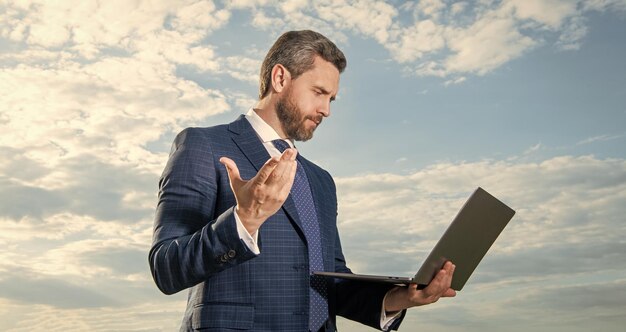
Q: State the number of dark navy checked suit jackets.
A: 1